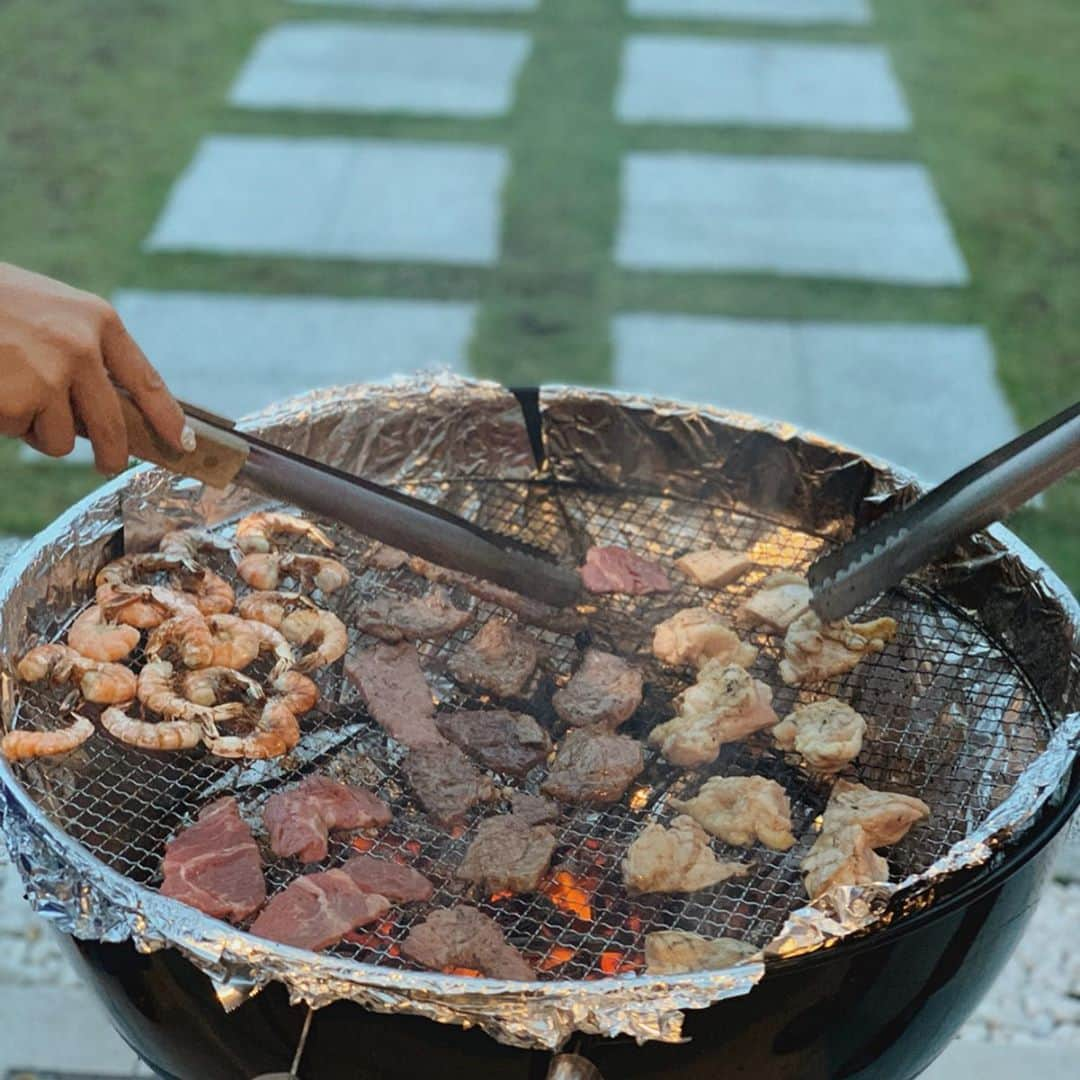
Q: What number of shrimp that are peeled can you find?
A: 0